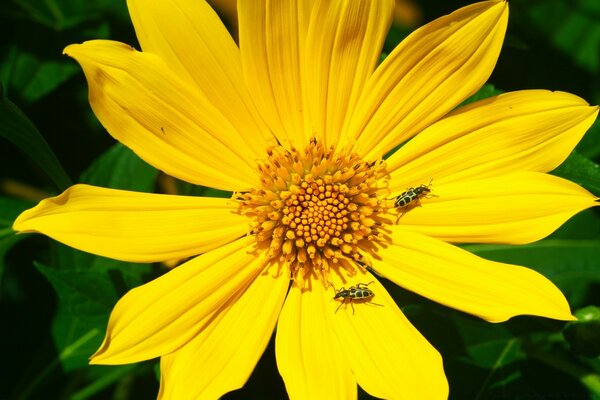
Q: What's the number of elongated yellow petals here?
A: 13